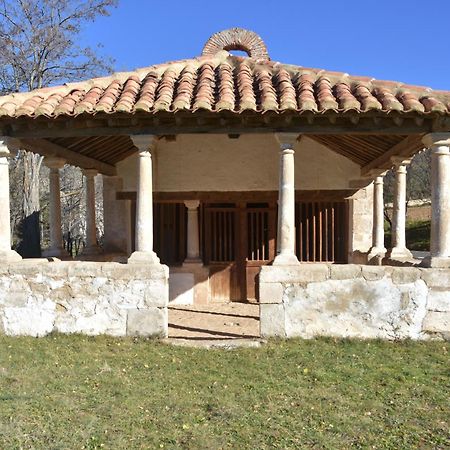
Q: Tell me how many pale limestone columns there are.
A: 9